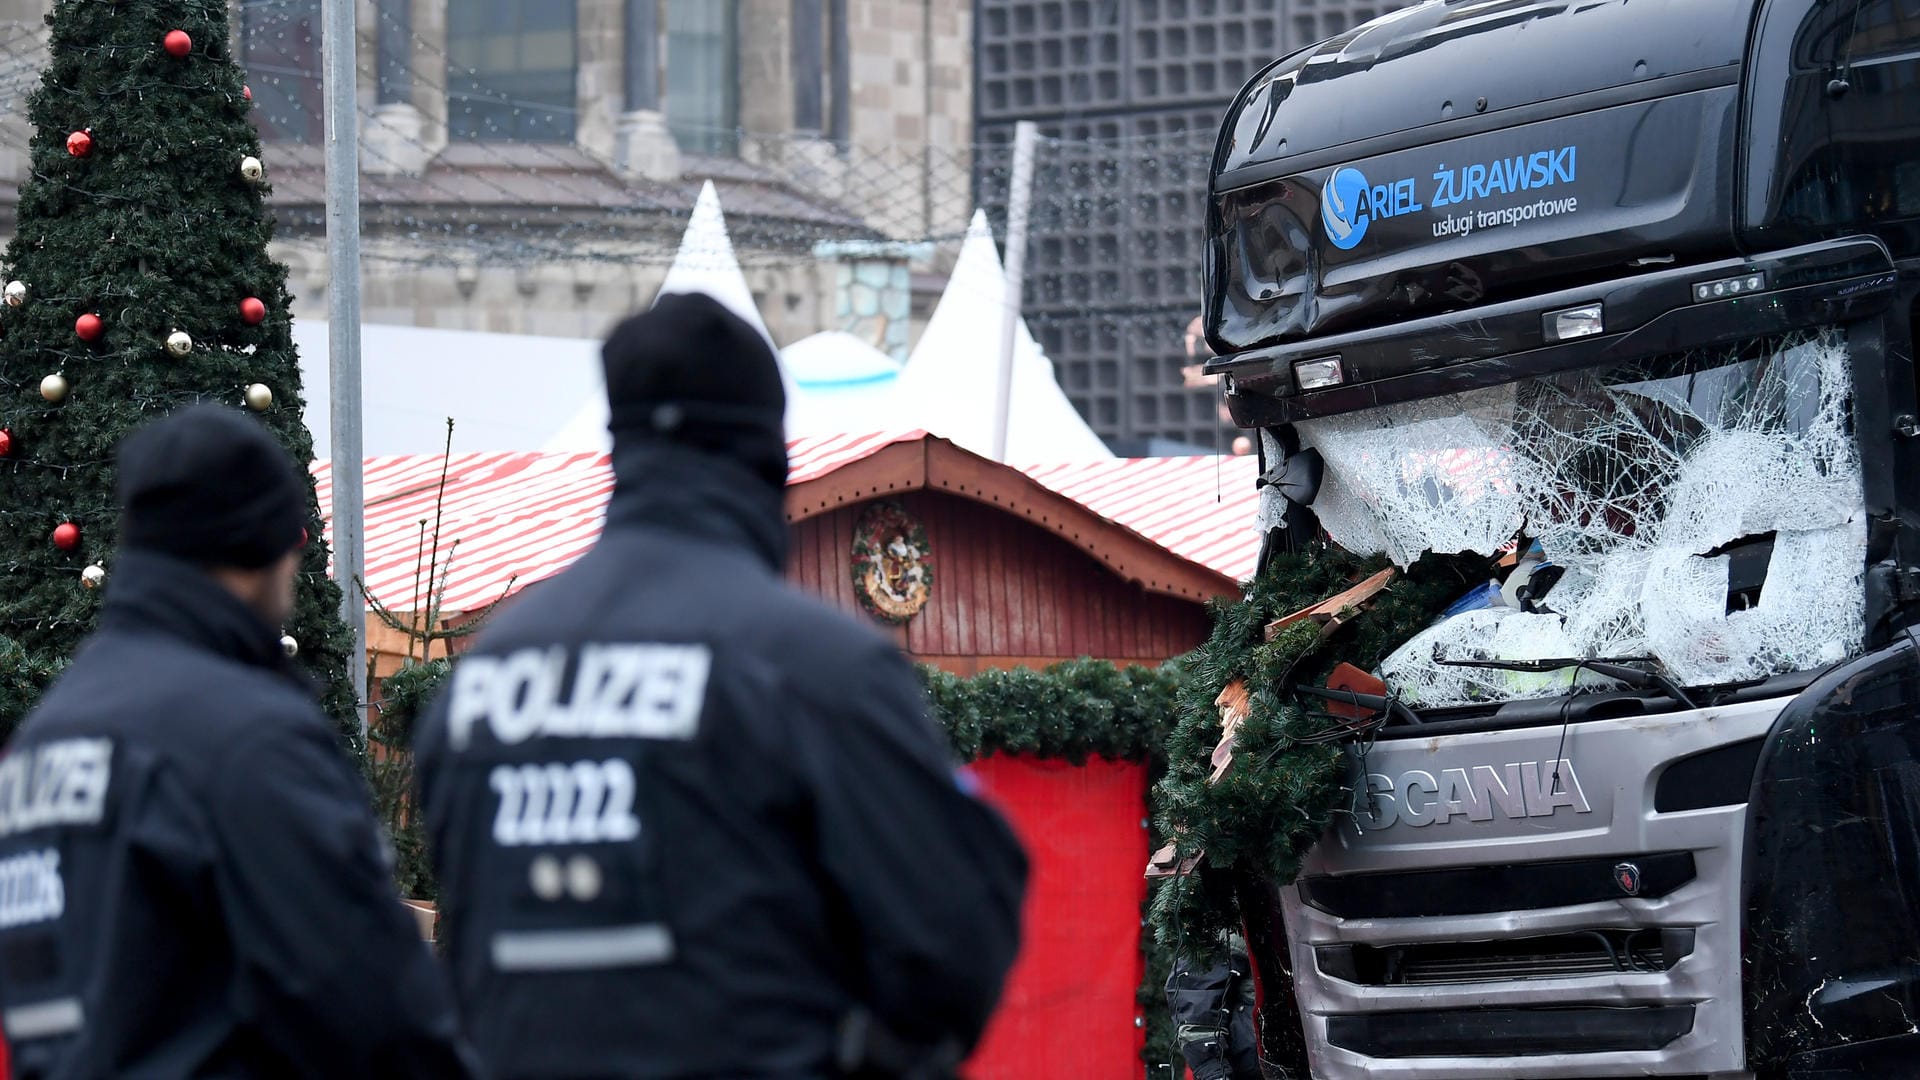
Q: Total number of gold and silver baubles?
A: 7